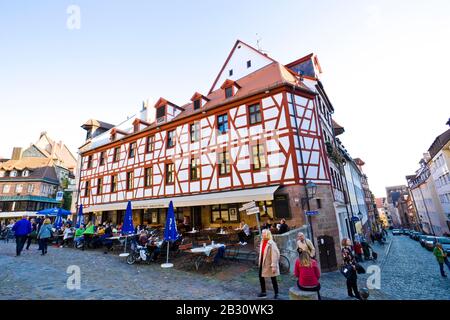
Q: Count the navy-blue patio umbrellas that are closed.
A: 4